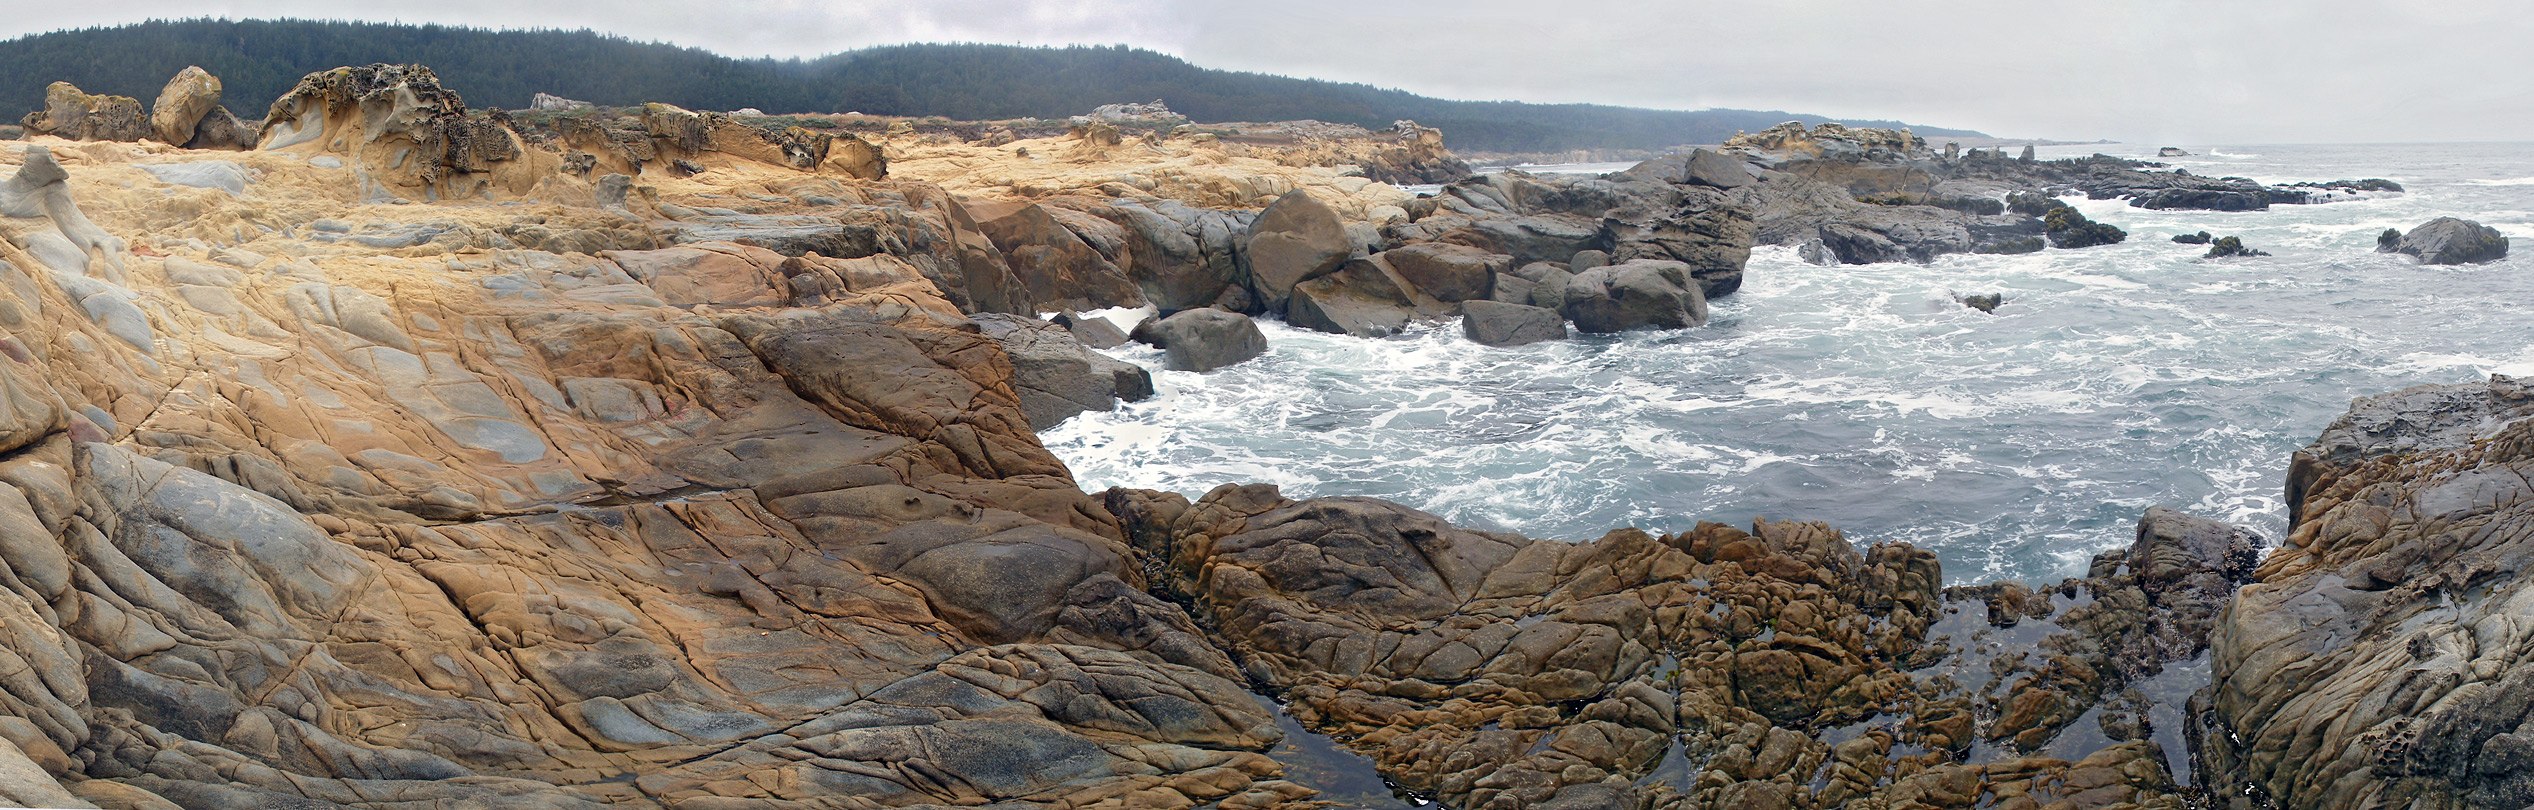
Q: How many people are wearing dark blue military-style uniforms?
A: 0